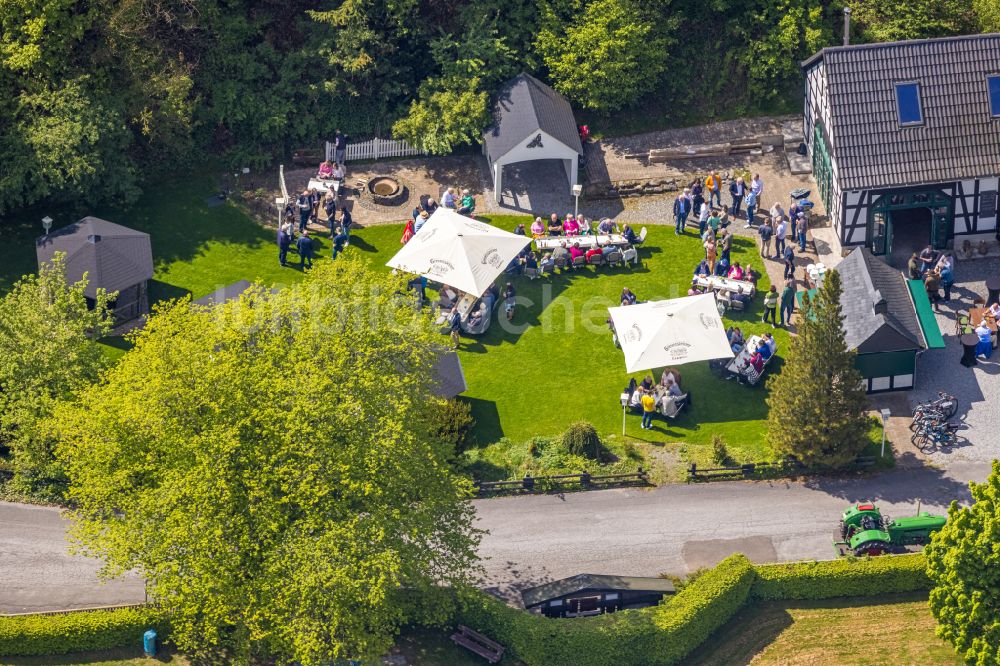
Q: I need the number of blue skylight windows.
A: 2